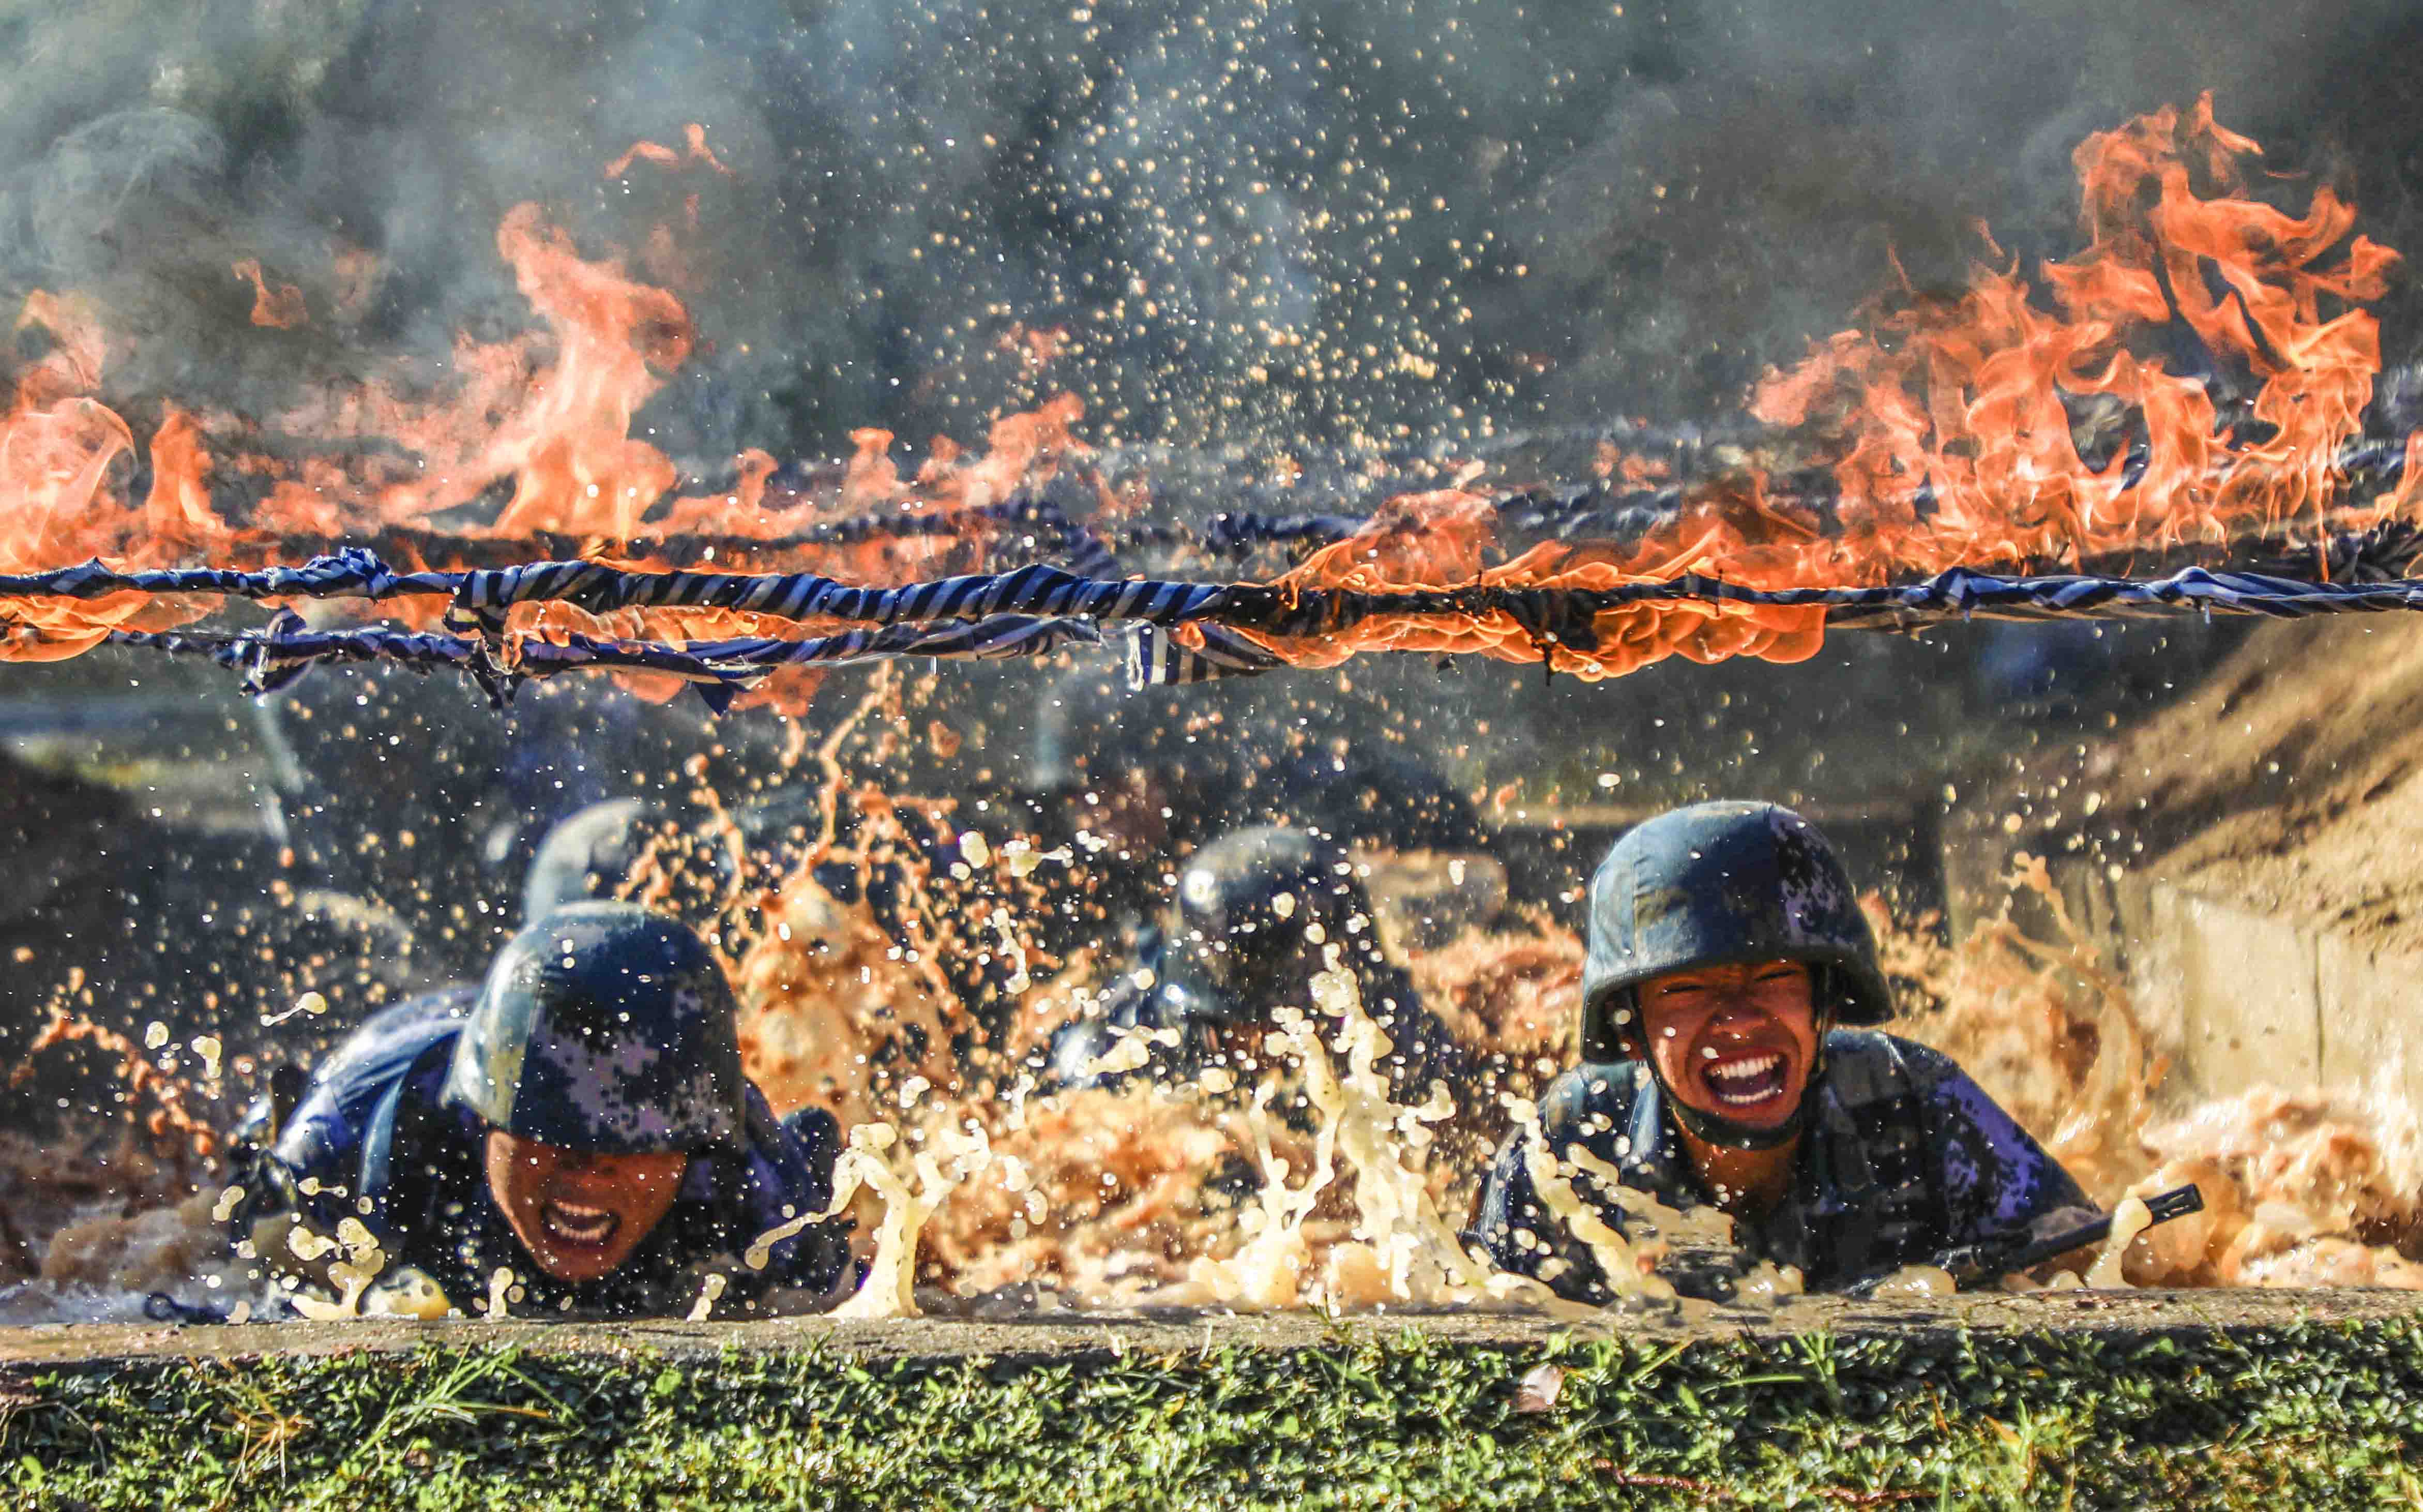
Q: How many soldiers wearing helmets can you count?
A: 4